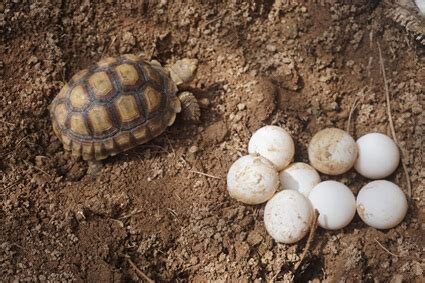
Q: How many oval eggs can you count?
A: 8